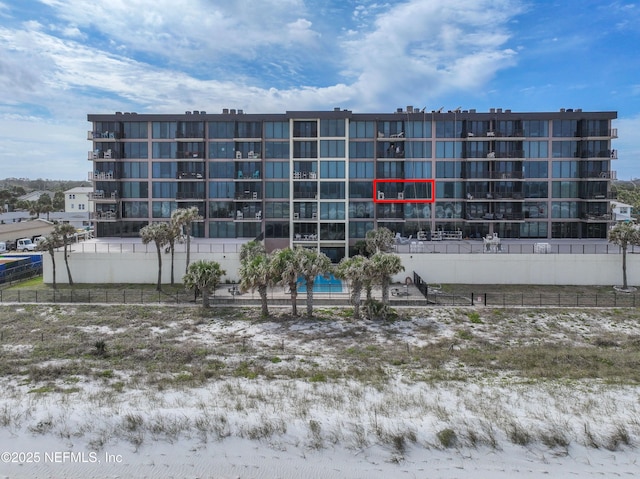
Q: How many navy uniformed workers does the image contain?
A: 0